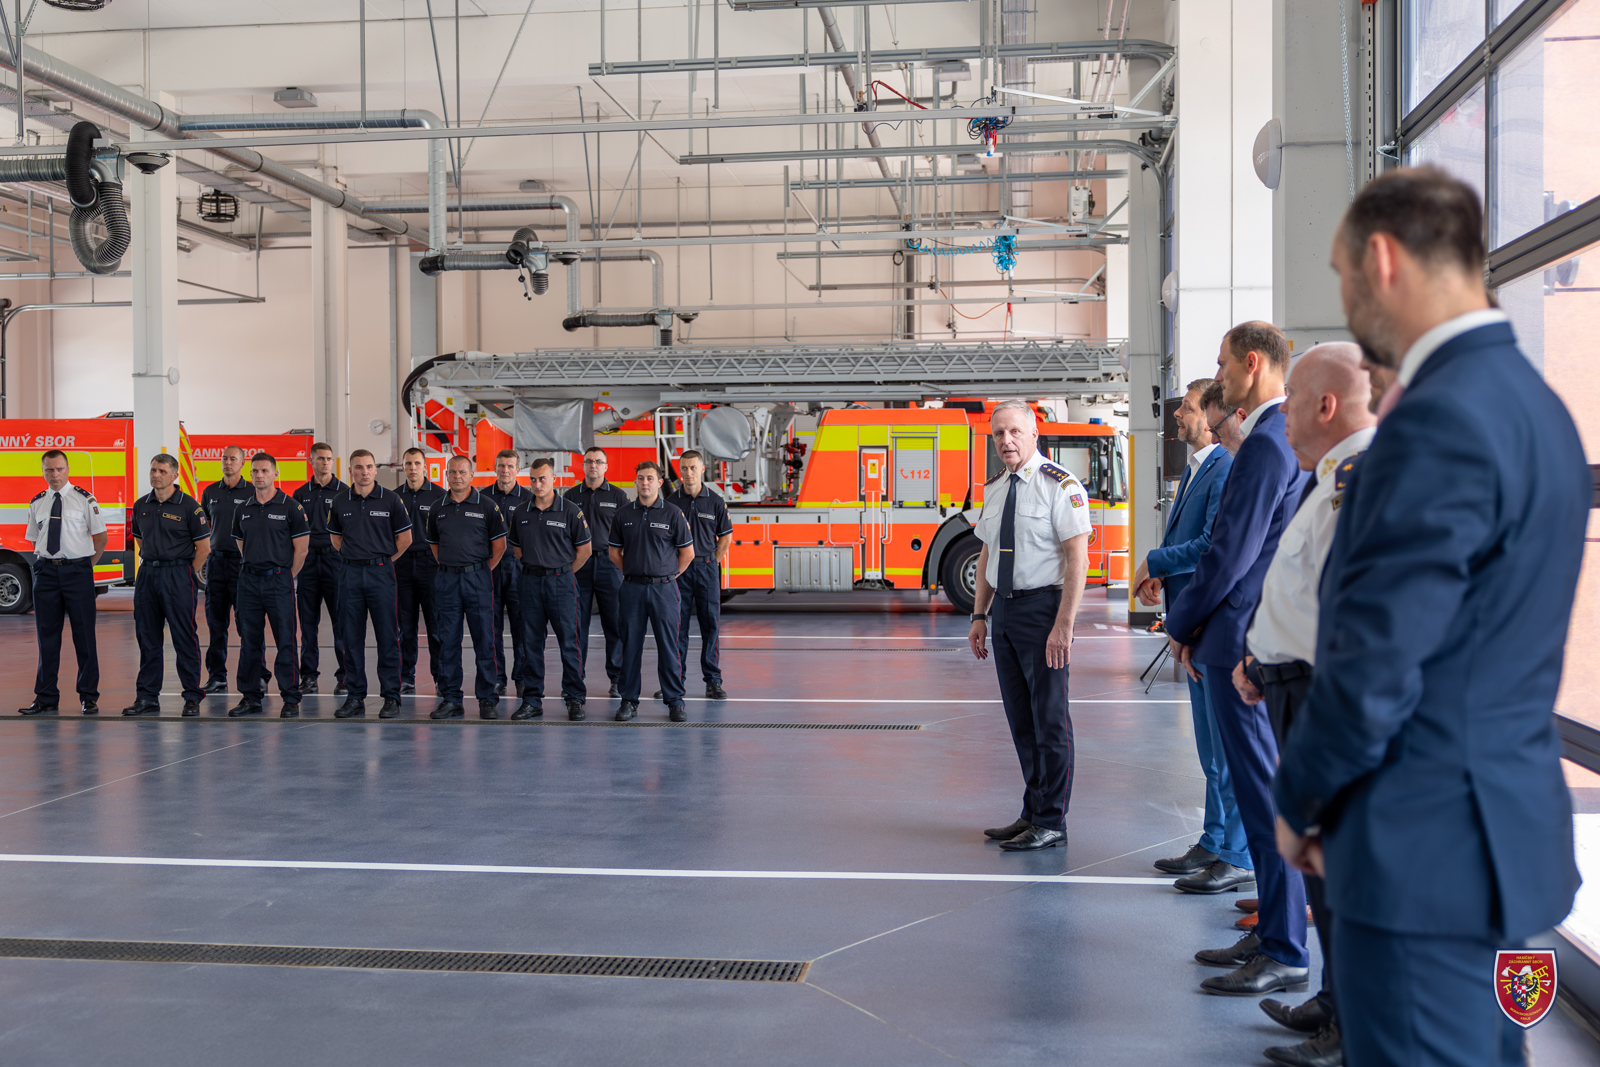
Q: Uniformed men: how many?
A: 15